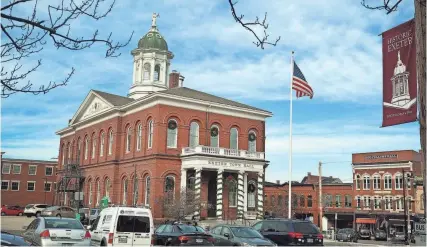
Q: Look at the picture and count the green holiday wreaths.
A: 4